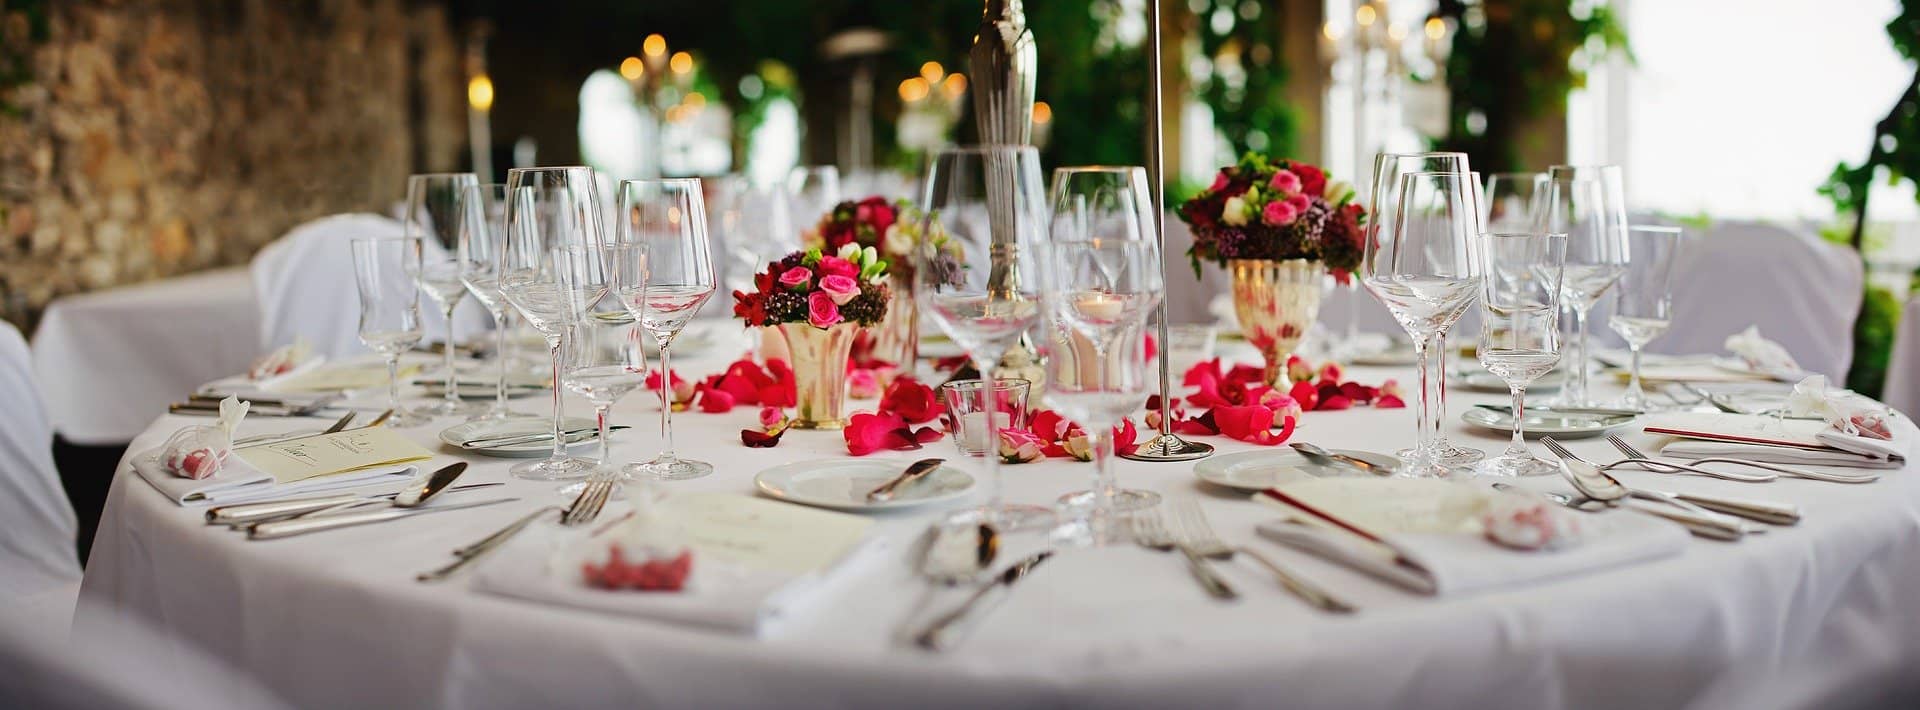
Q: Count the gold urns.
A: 3